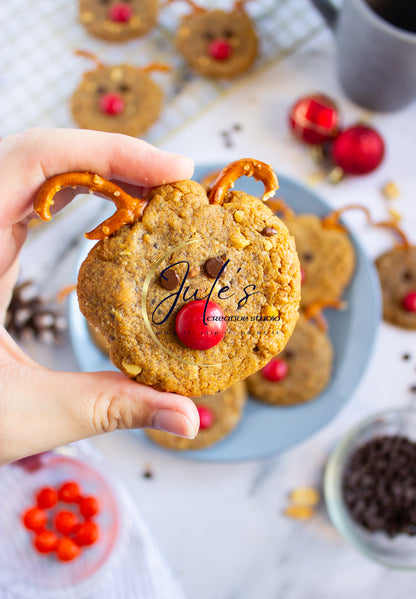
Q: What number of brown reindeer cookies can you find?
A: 8